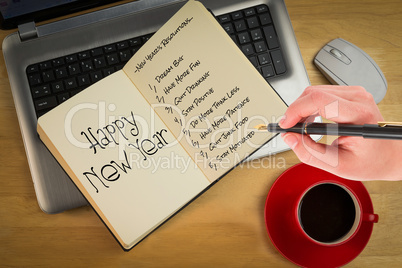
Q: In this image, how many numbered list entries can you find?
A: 8